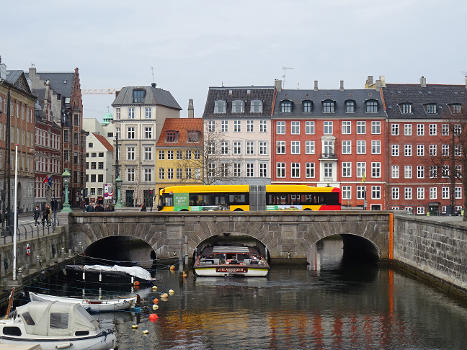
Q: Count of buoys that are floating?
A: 11